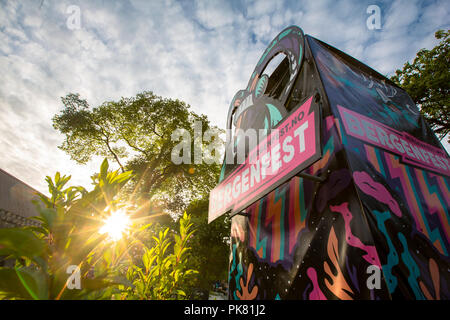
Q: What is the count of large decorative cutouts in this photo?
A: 1